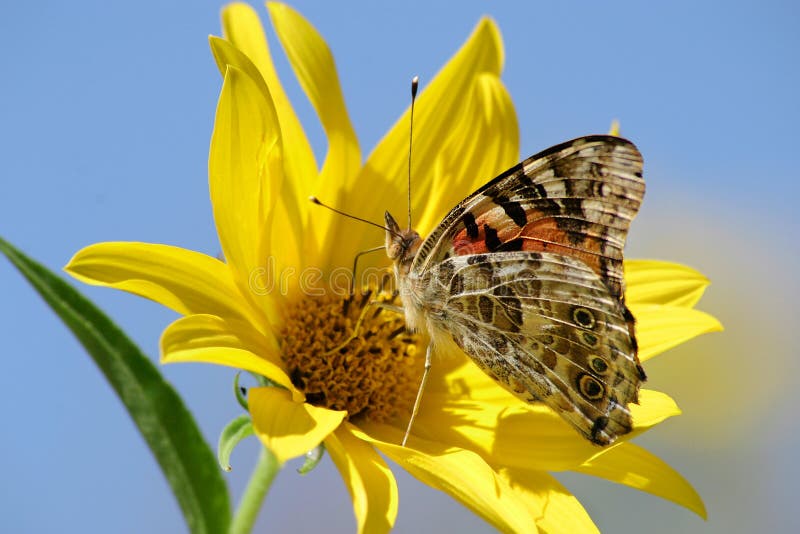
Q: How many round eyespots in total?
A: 4